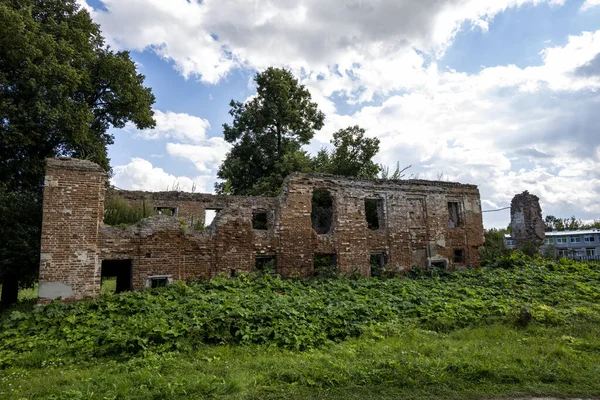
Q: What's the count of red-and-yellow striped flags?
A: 0